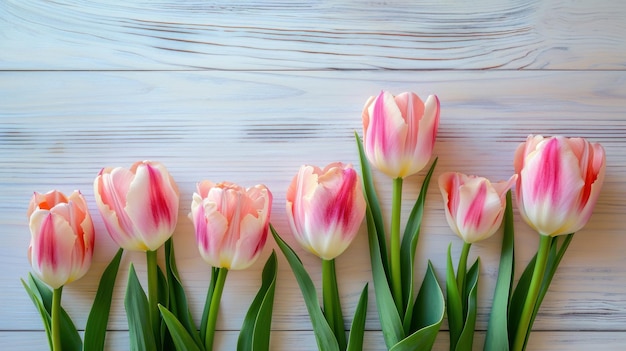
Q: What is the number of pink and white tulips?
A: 7